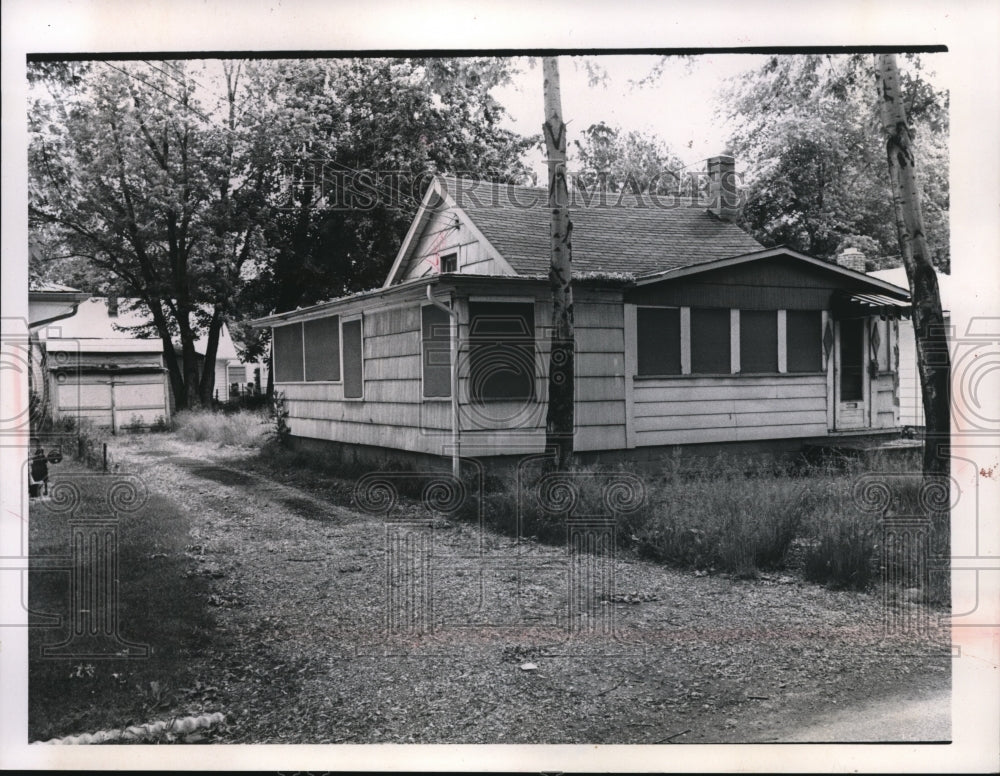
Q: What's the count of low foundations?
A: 1